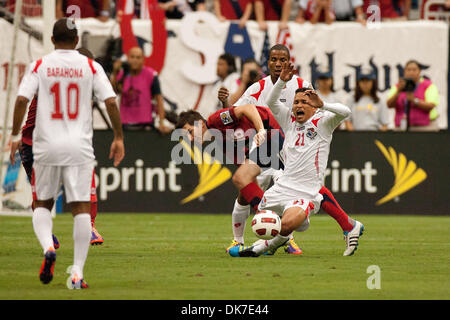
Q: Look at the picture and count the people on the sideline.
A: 6